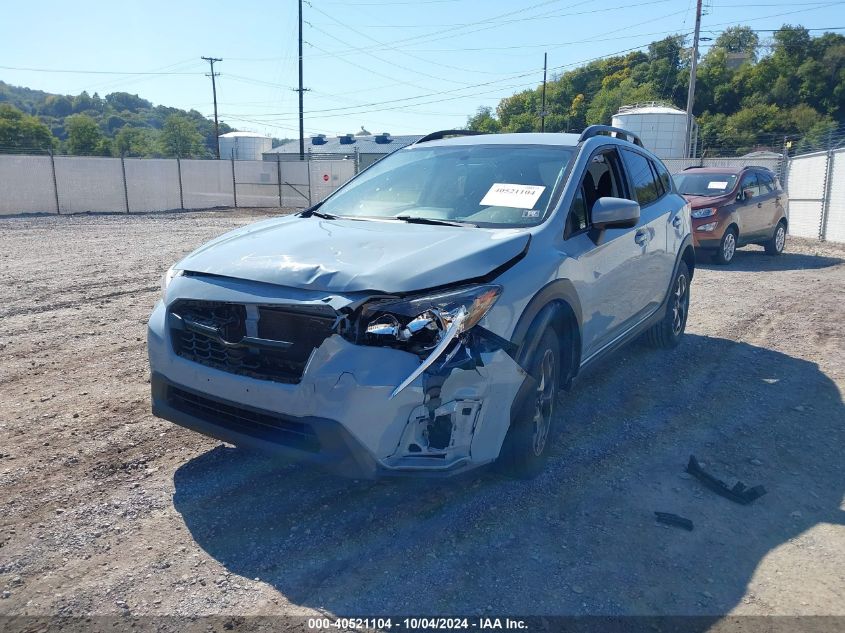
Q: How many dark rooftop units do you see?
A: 3